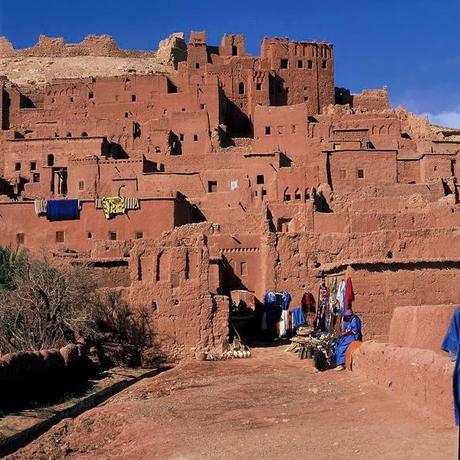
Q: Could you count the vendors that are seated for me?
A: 1